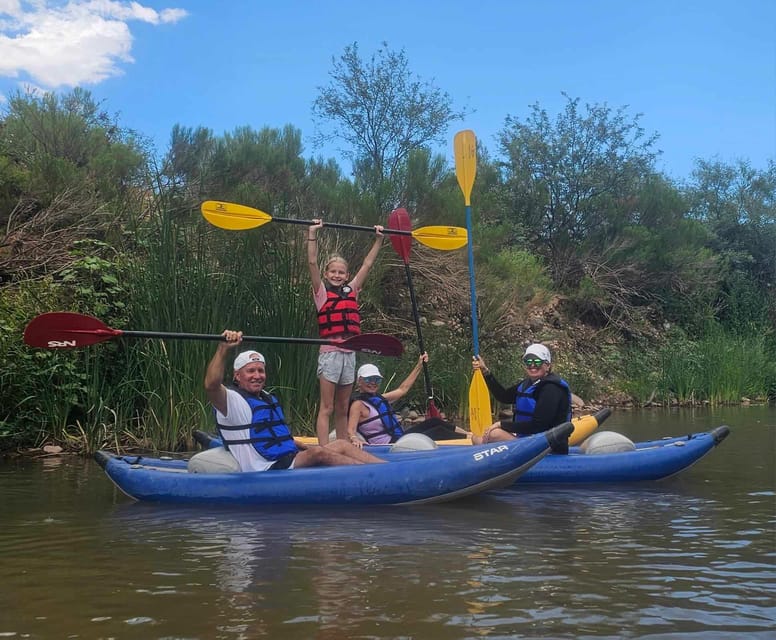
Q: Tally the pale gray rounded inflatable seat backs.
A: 3